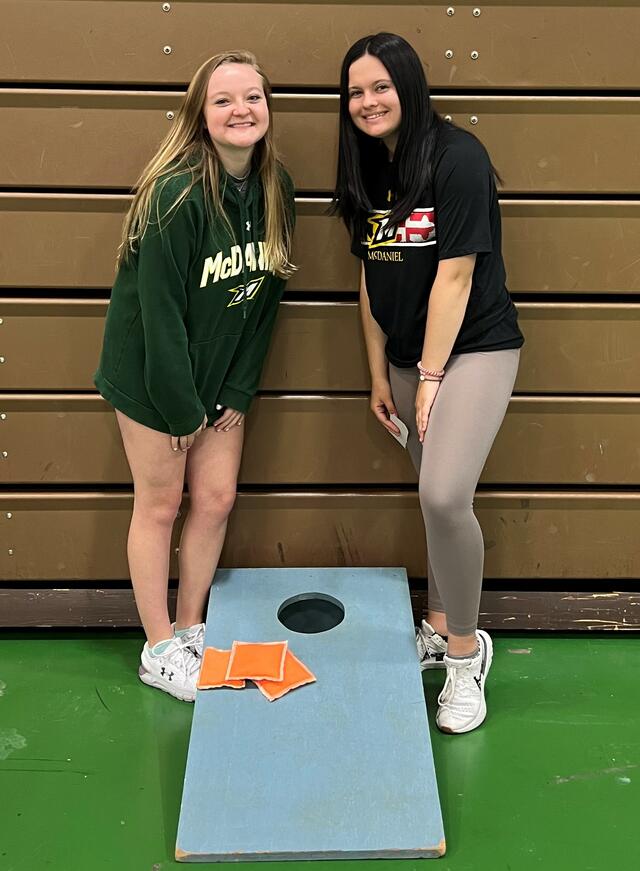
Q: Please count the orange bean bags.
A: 3